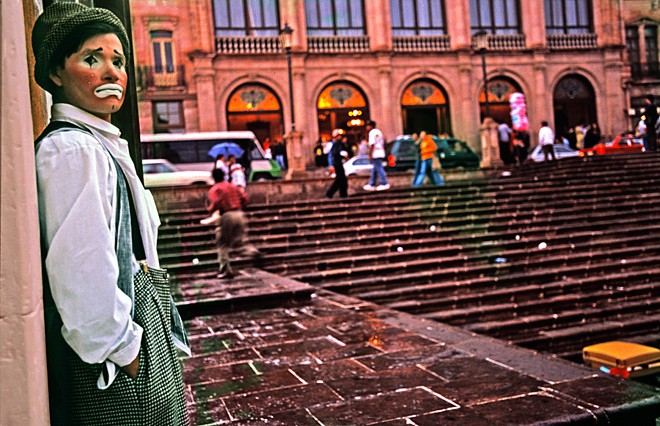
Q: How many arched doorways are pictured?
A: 5